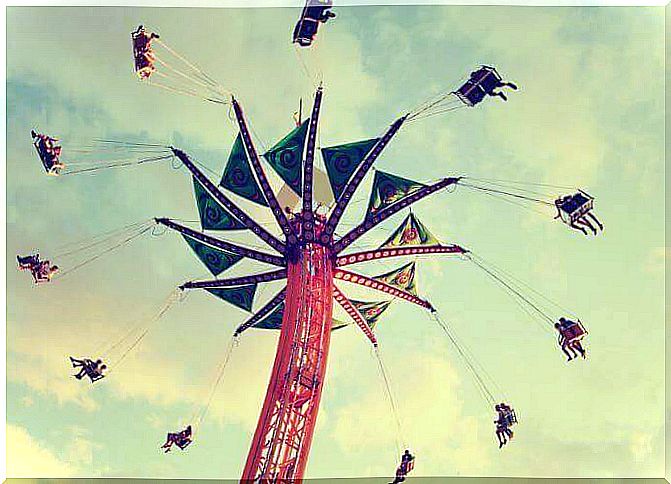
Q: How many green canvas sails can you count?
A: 12